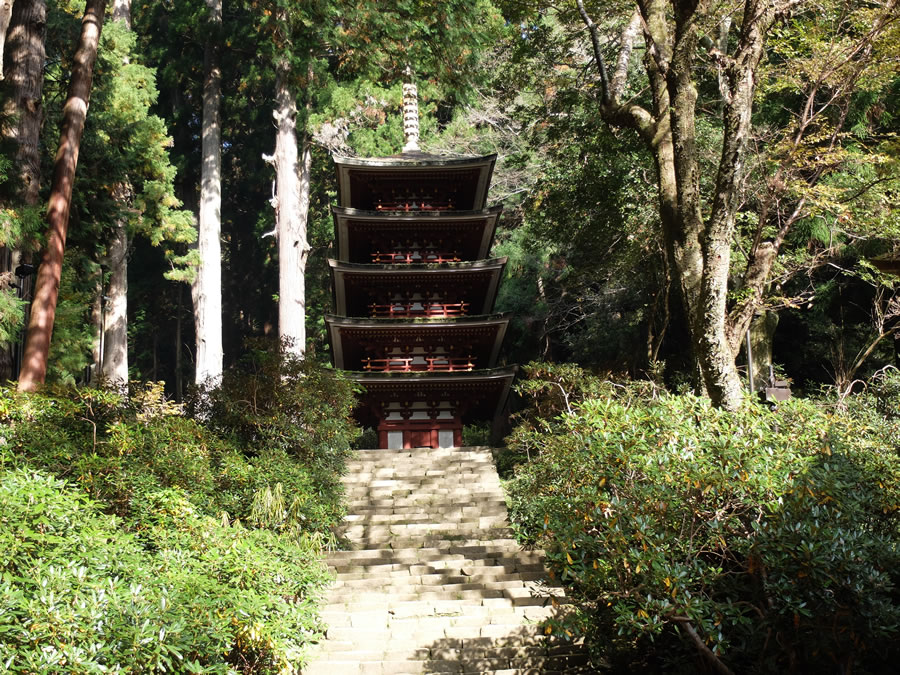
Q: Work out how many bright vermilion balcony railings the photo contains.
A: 4